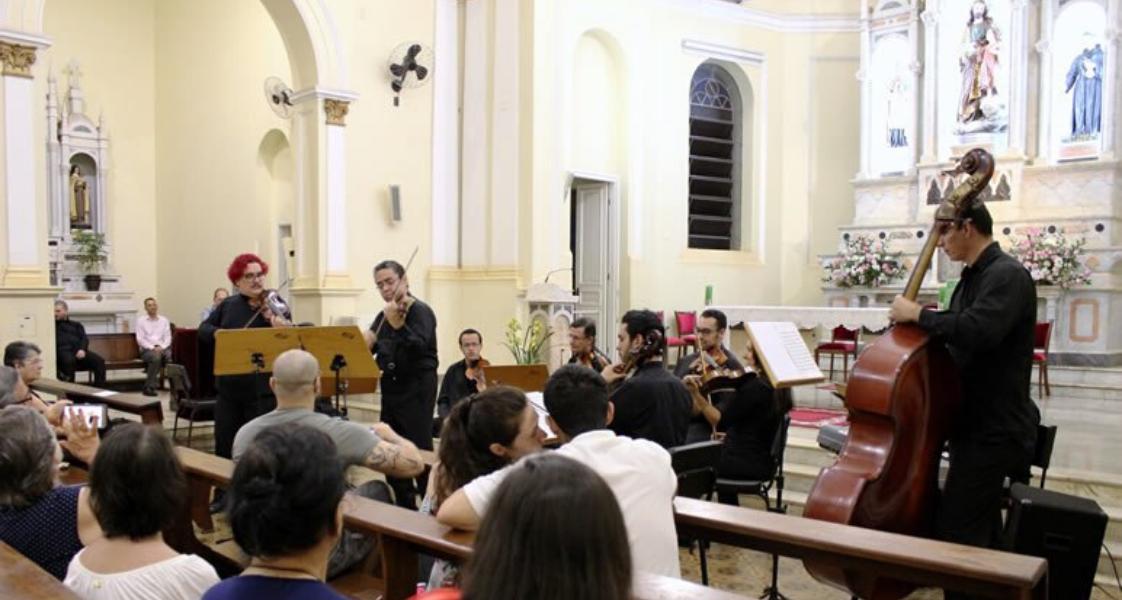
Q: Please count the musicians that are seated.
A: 5